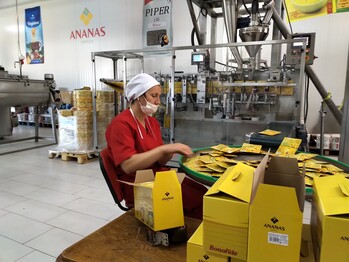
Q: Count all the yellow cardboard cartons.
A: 5